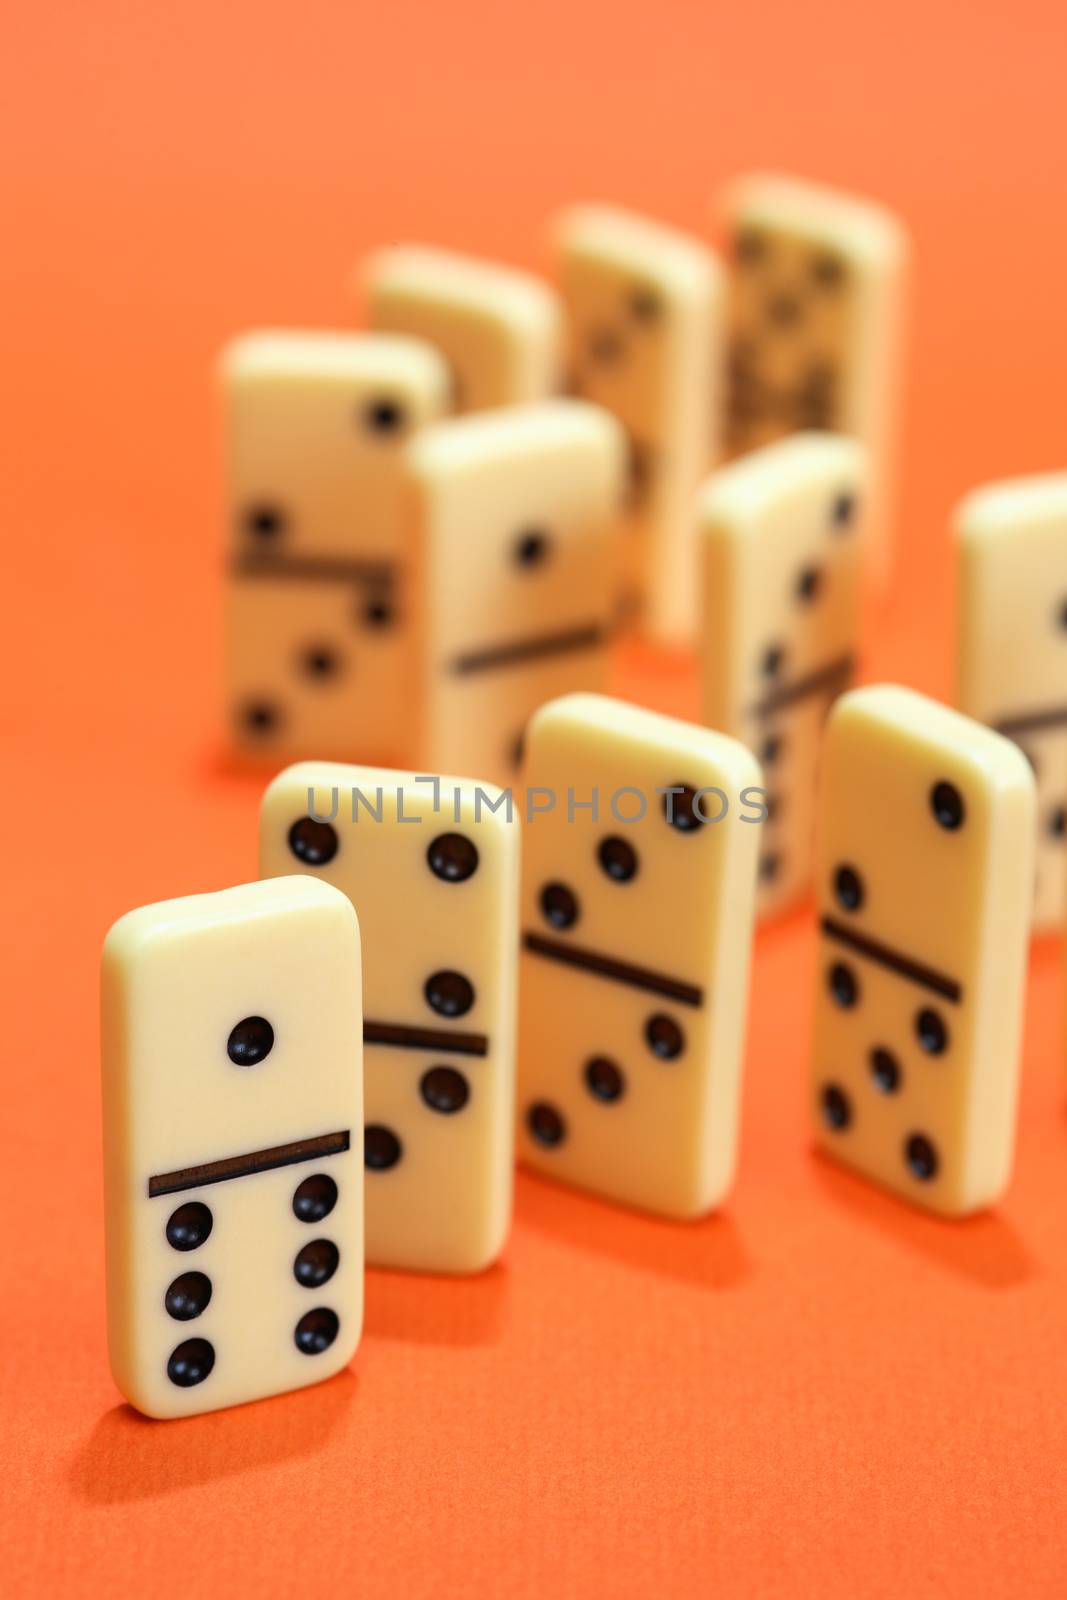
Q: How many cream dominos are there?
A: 11